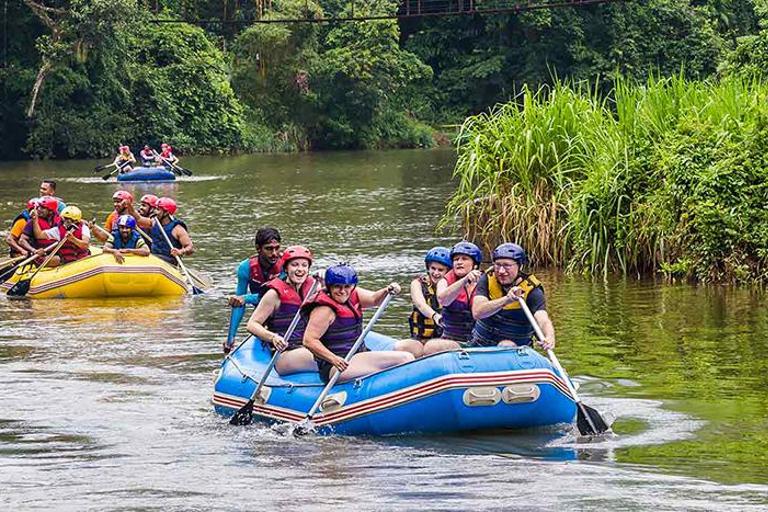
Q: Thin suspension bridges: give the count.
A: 1